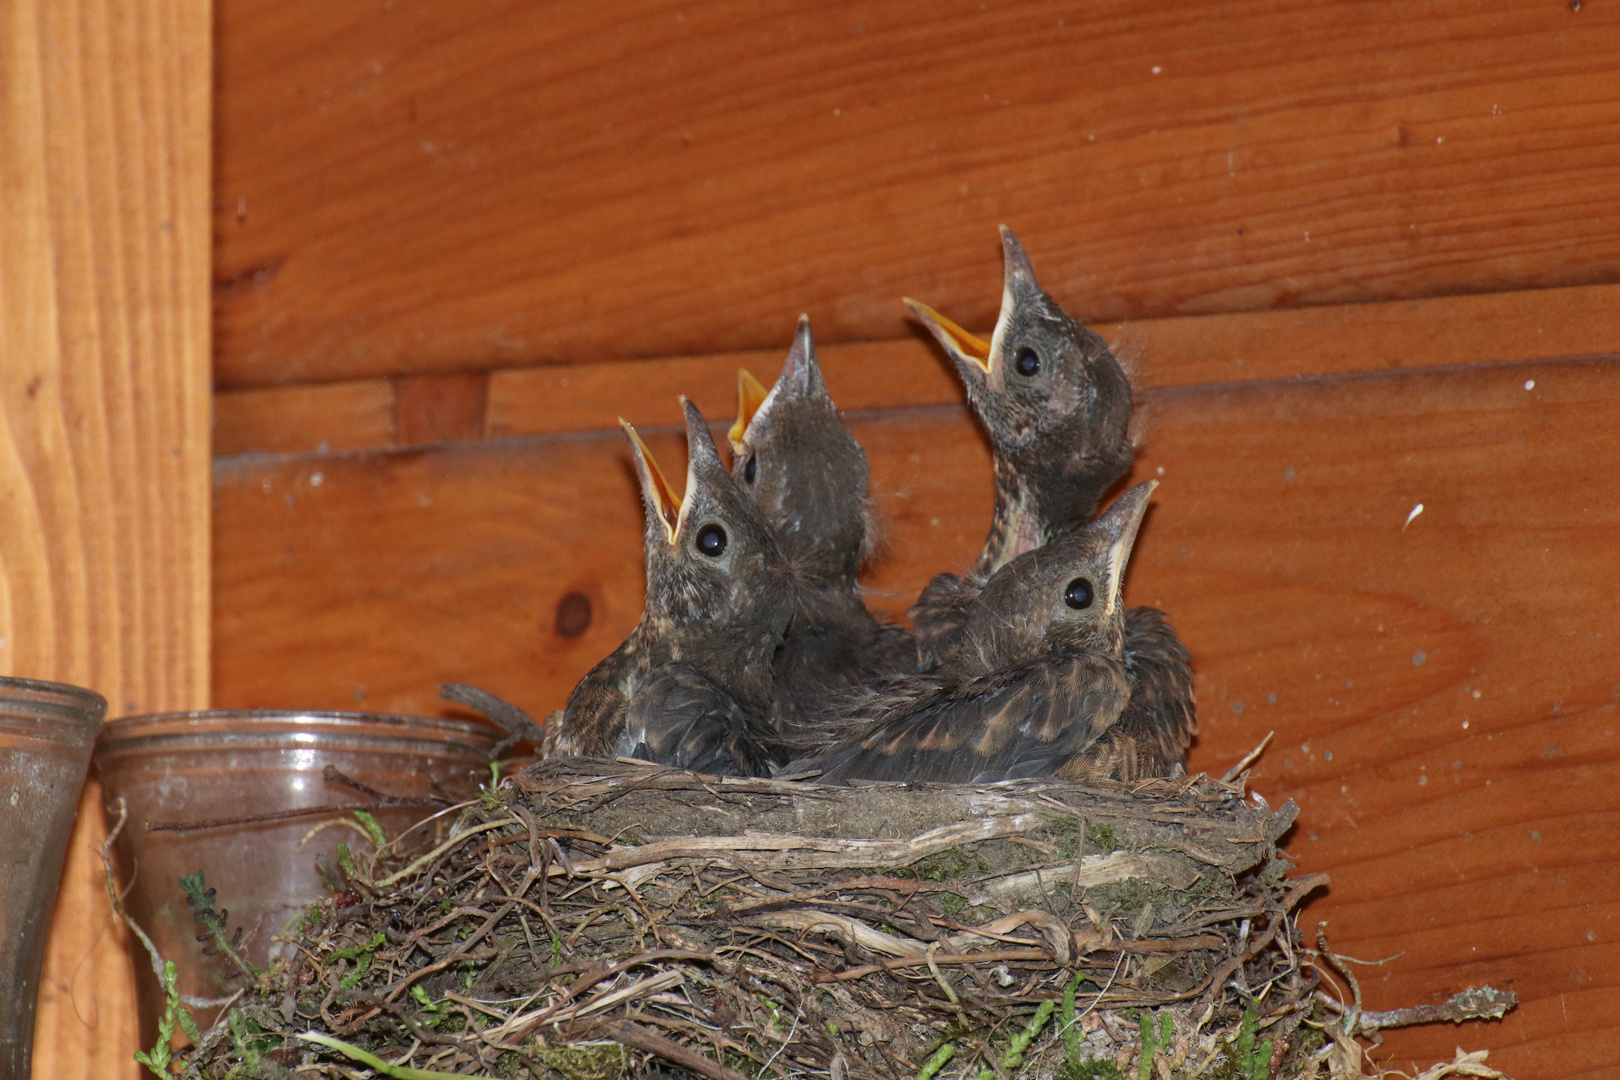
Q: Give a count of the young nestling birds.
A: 4